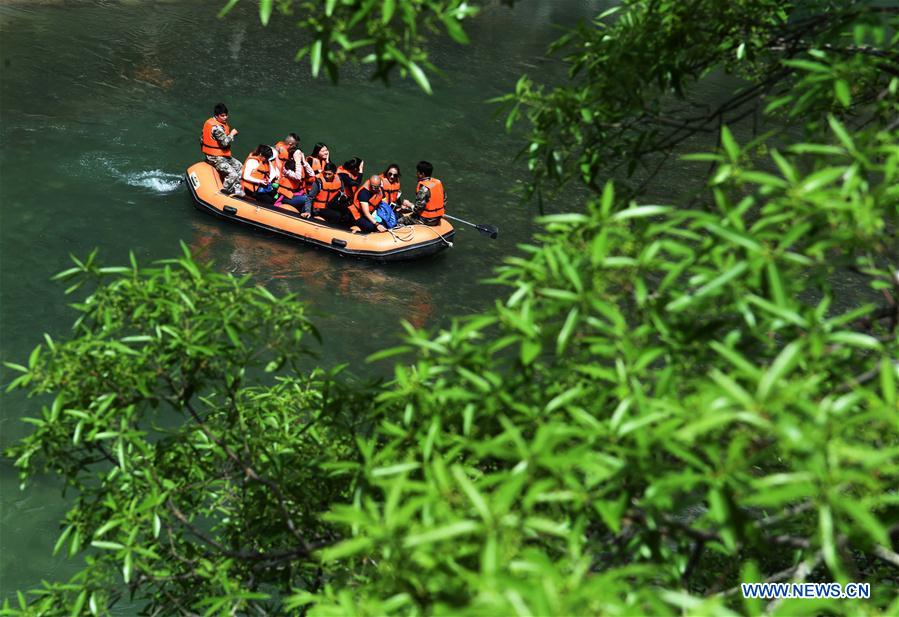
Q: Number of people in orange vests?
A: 11